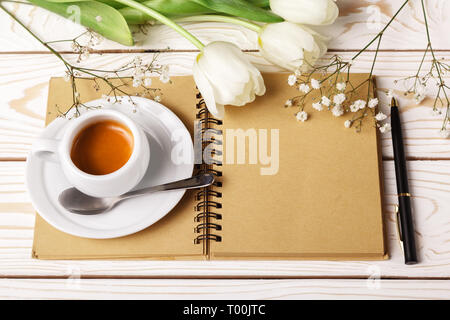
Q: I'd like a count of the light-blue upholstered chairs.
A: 0